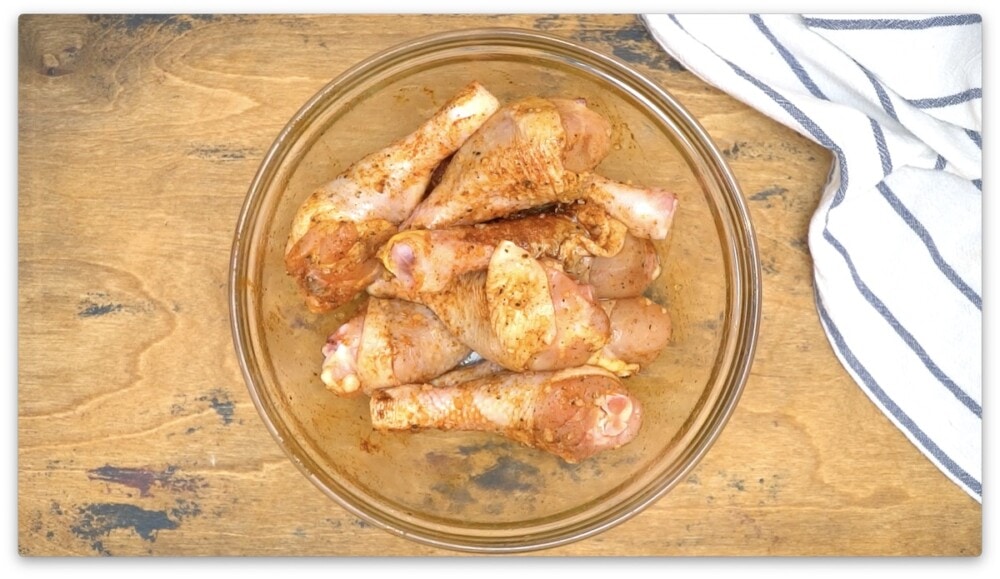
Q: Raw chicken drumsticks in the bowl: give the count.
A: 8